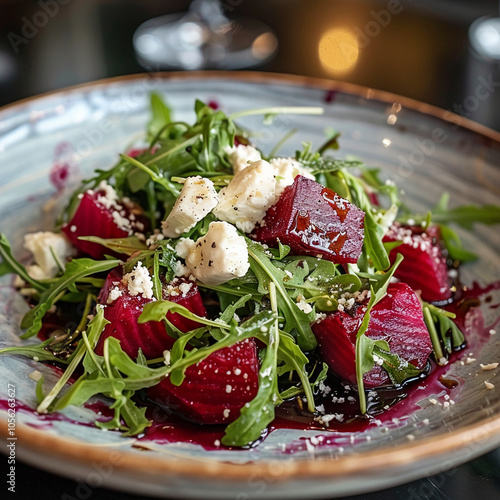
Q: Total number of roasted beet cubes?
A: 6